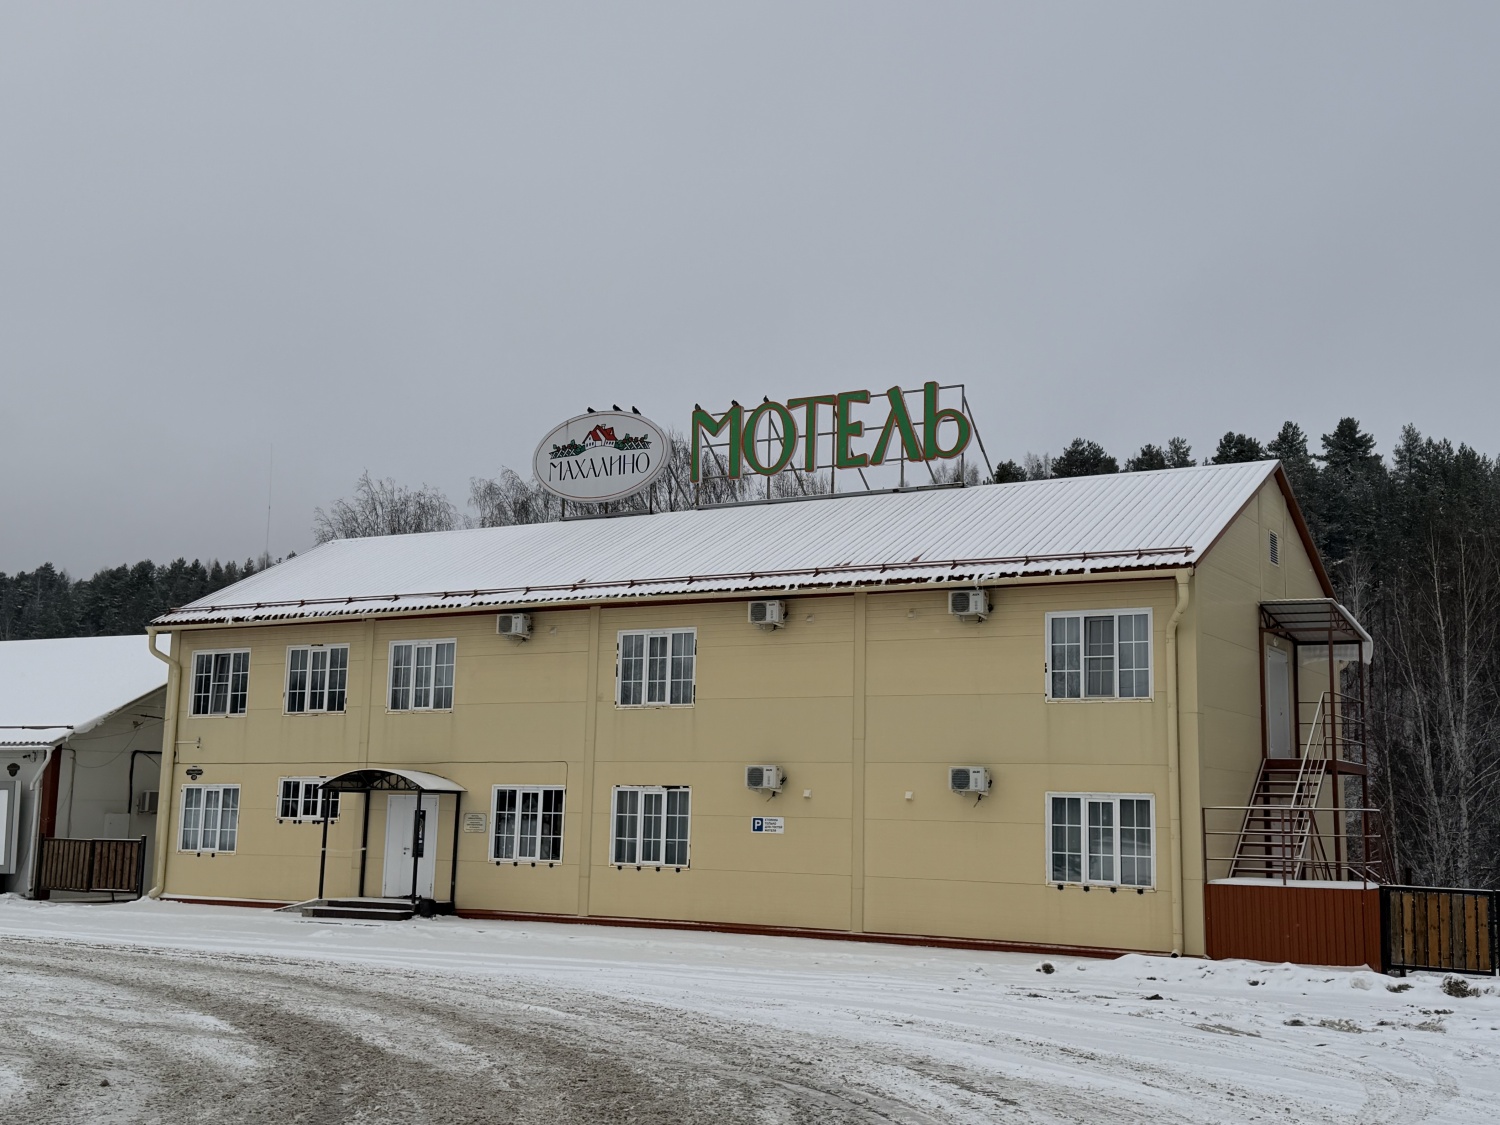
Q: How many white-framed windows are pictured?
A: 10